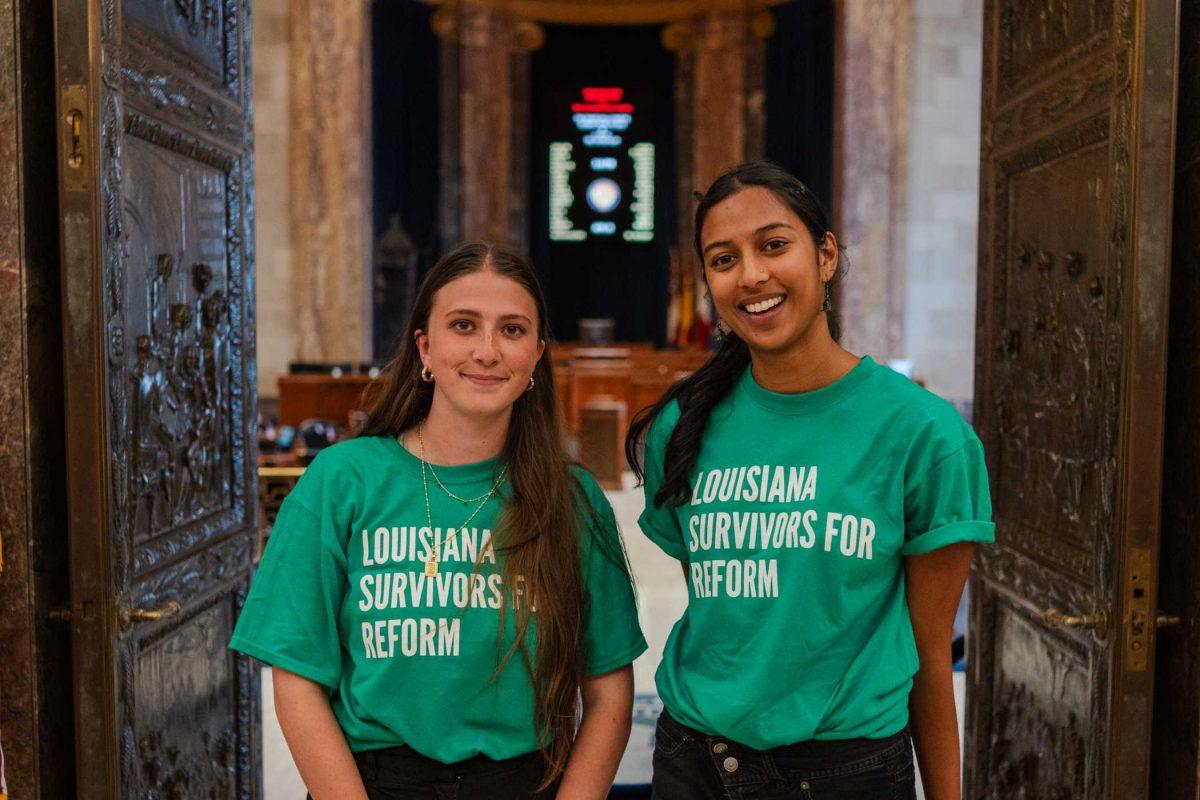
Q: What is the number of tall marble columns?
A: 4